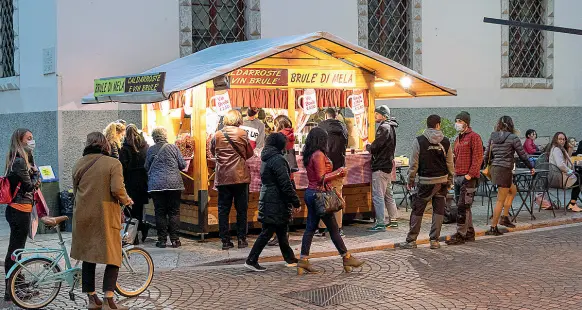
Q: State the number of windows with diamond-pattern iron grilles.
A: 4